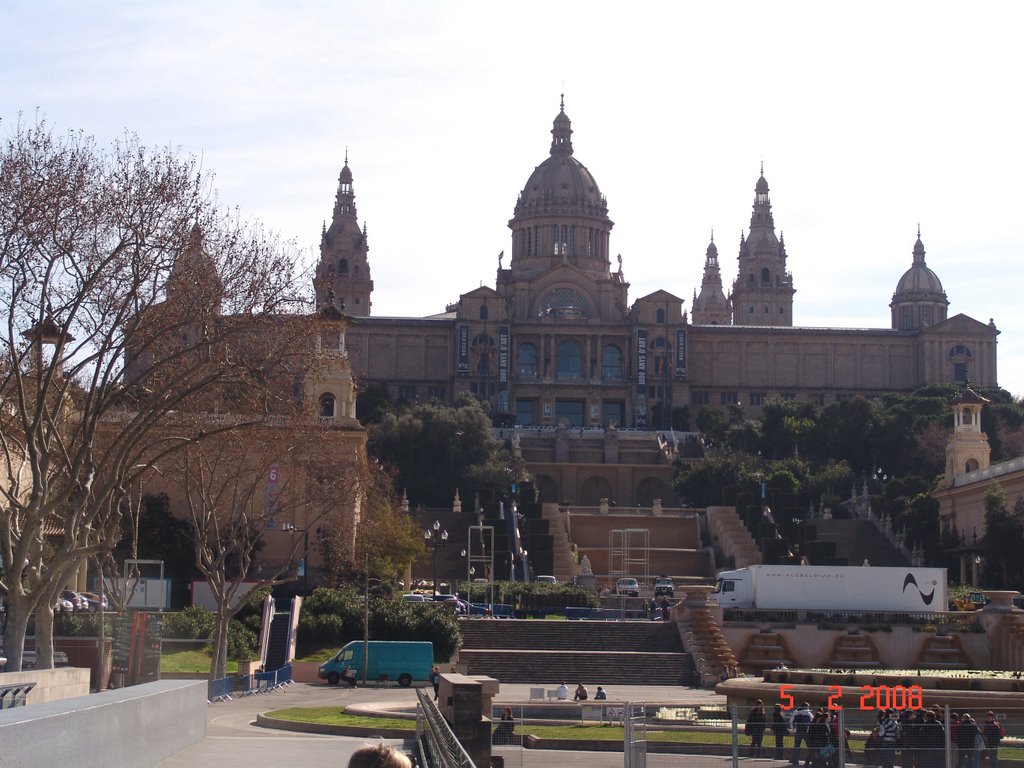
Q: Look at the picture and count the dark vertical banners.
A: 4